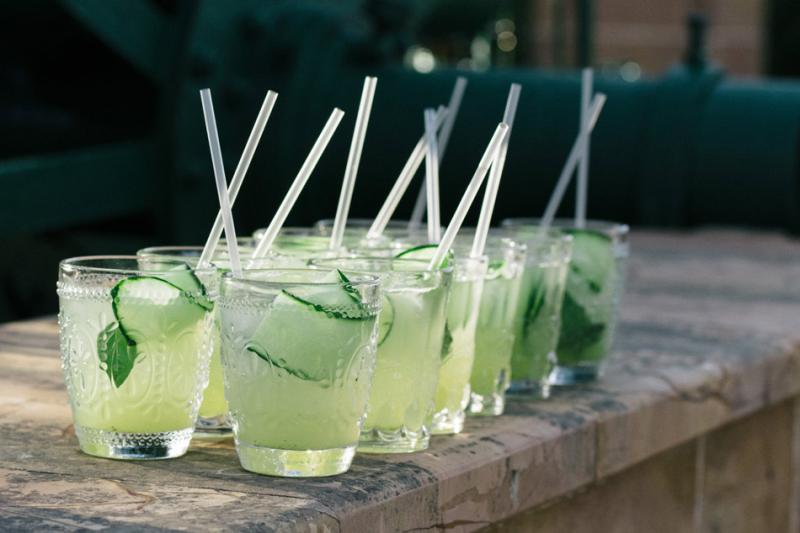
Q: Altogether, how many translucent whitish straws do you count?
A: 11